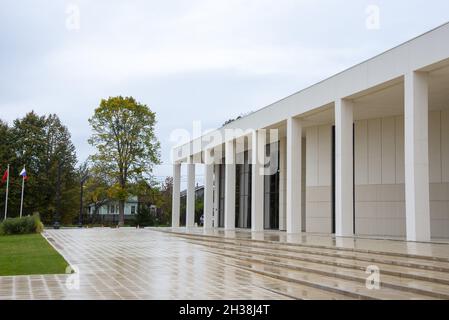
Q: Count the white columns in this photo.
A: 8